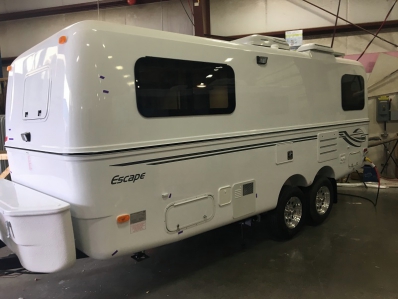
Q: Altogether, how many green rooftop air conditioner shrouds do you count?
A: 0